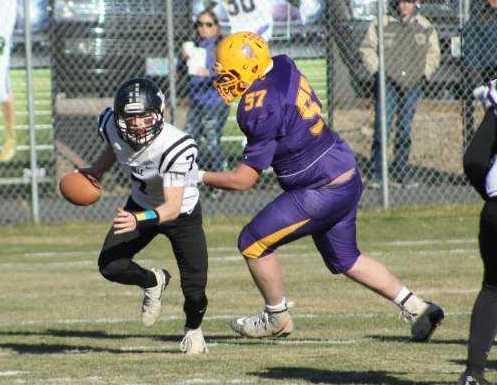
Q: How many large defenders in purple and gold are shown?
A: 1